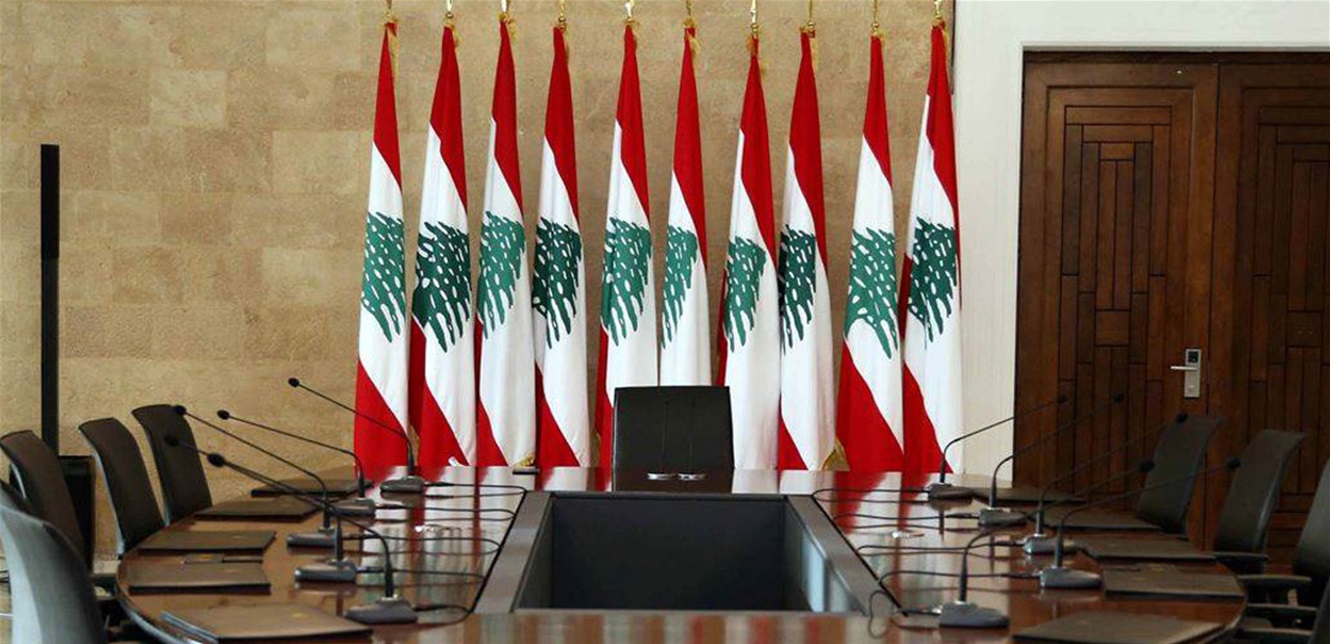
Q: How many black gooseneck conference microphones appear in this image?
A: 10